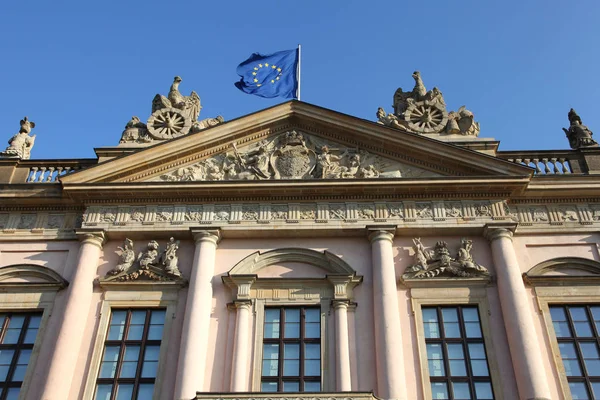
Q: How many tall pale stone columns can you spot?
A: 4